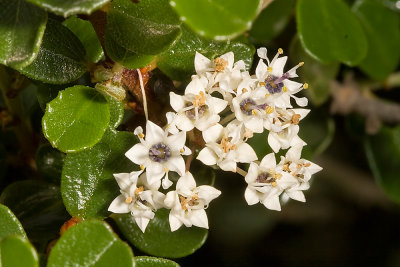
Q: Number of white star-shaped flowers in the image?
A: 11